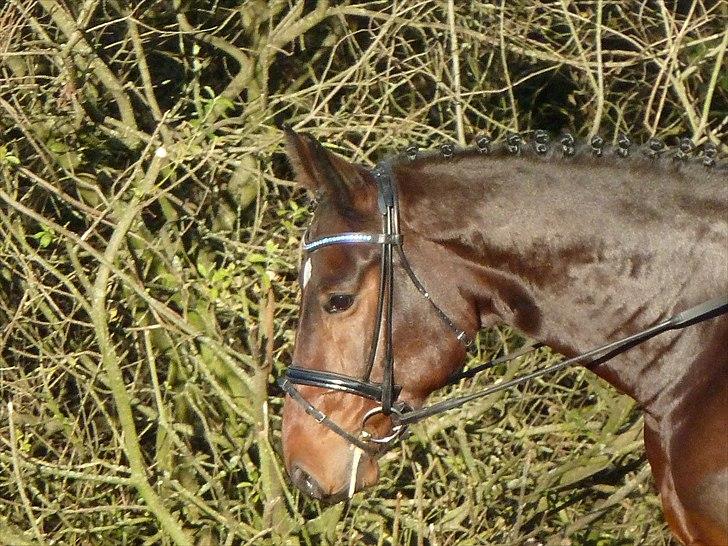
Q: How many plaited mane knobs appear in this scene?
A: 11